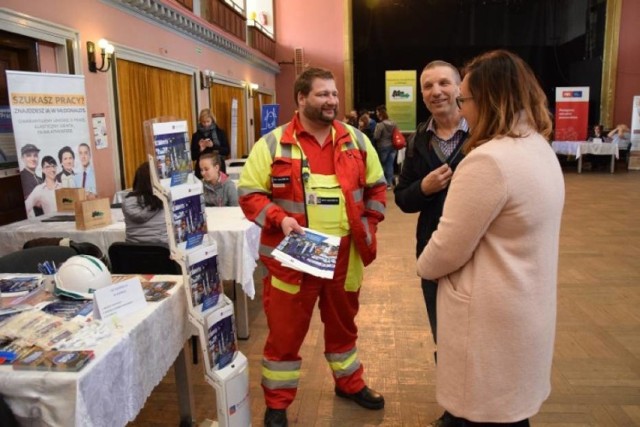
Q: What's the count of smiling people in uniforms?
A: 1